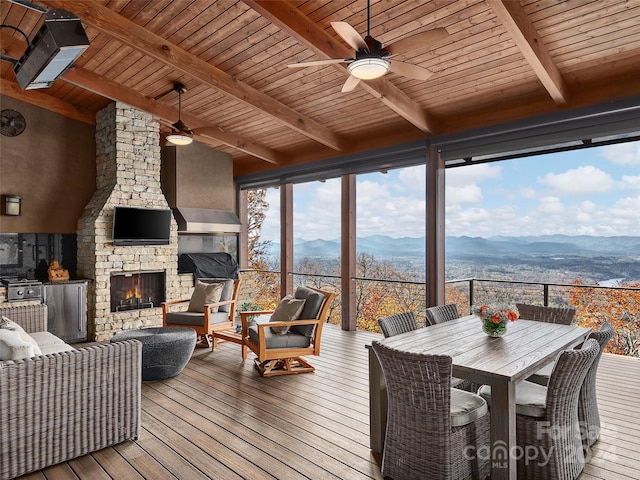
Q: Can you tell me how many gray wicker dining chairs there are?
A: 6